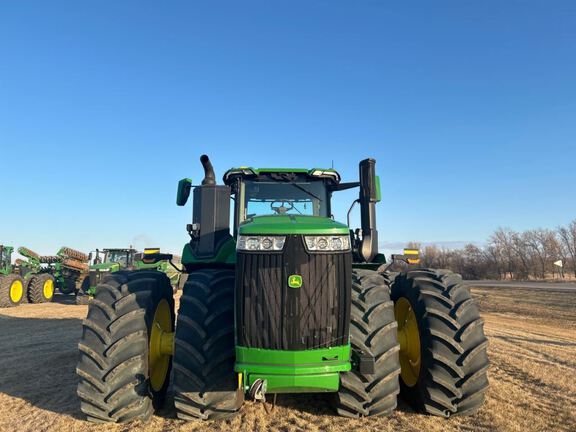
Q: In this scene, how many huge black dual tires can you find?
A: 4